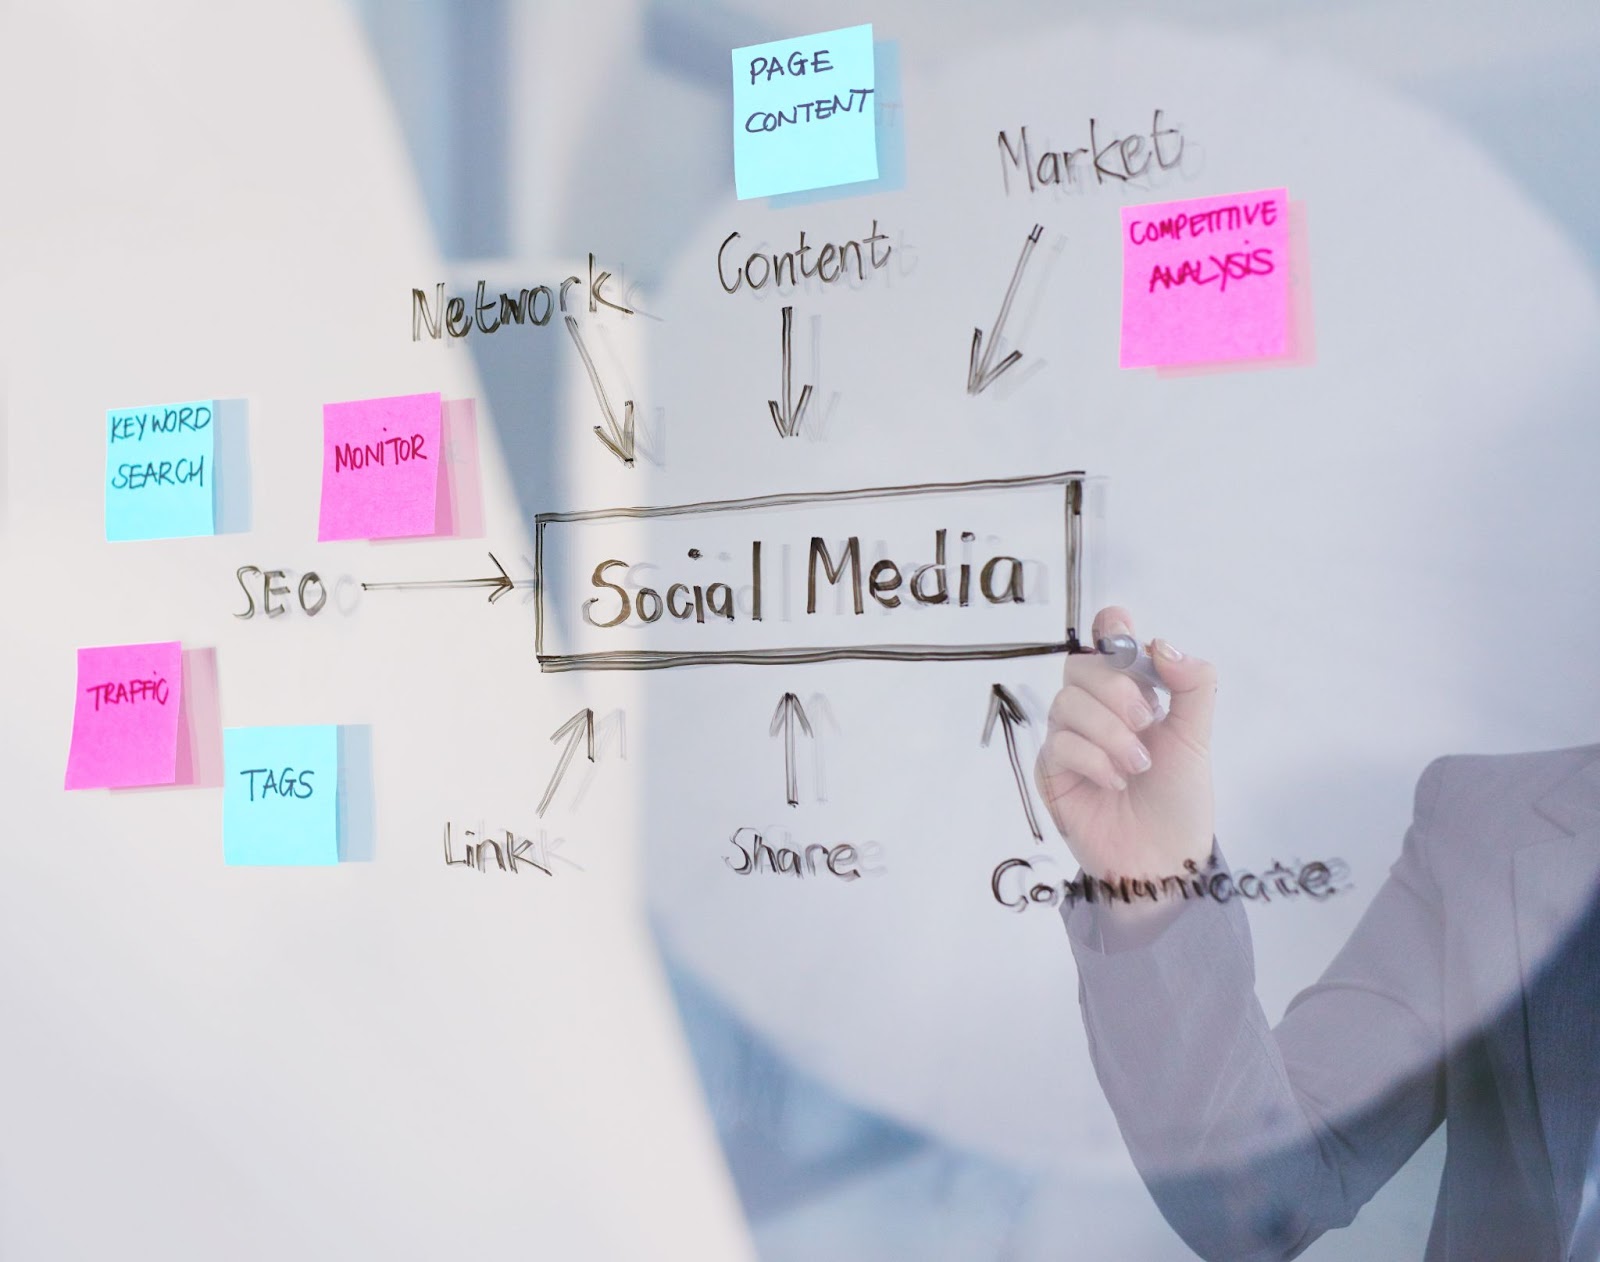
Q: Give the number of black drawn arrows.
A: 7